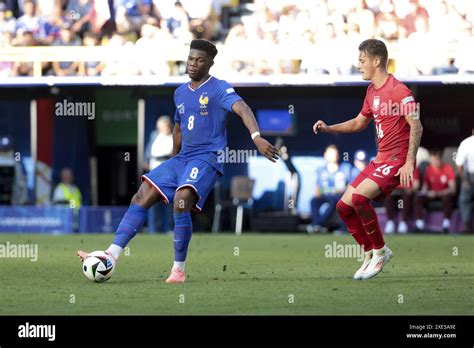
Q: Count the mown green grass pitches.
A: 1